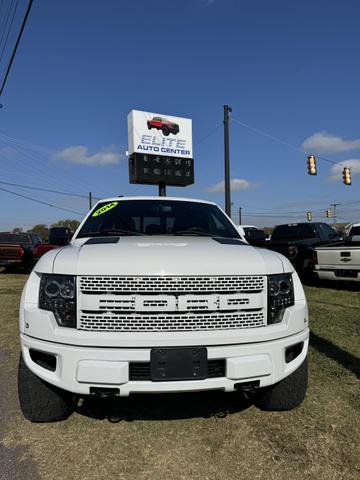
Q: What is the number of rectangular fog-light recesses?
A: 2